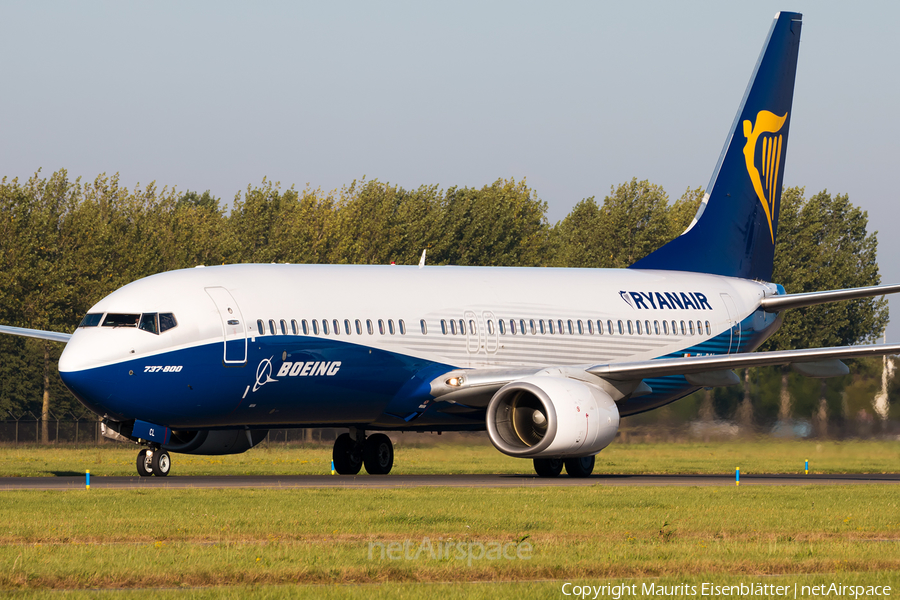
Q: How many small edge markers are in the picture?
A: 4